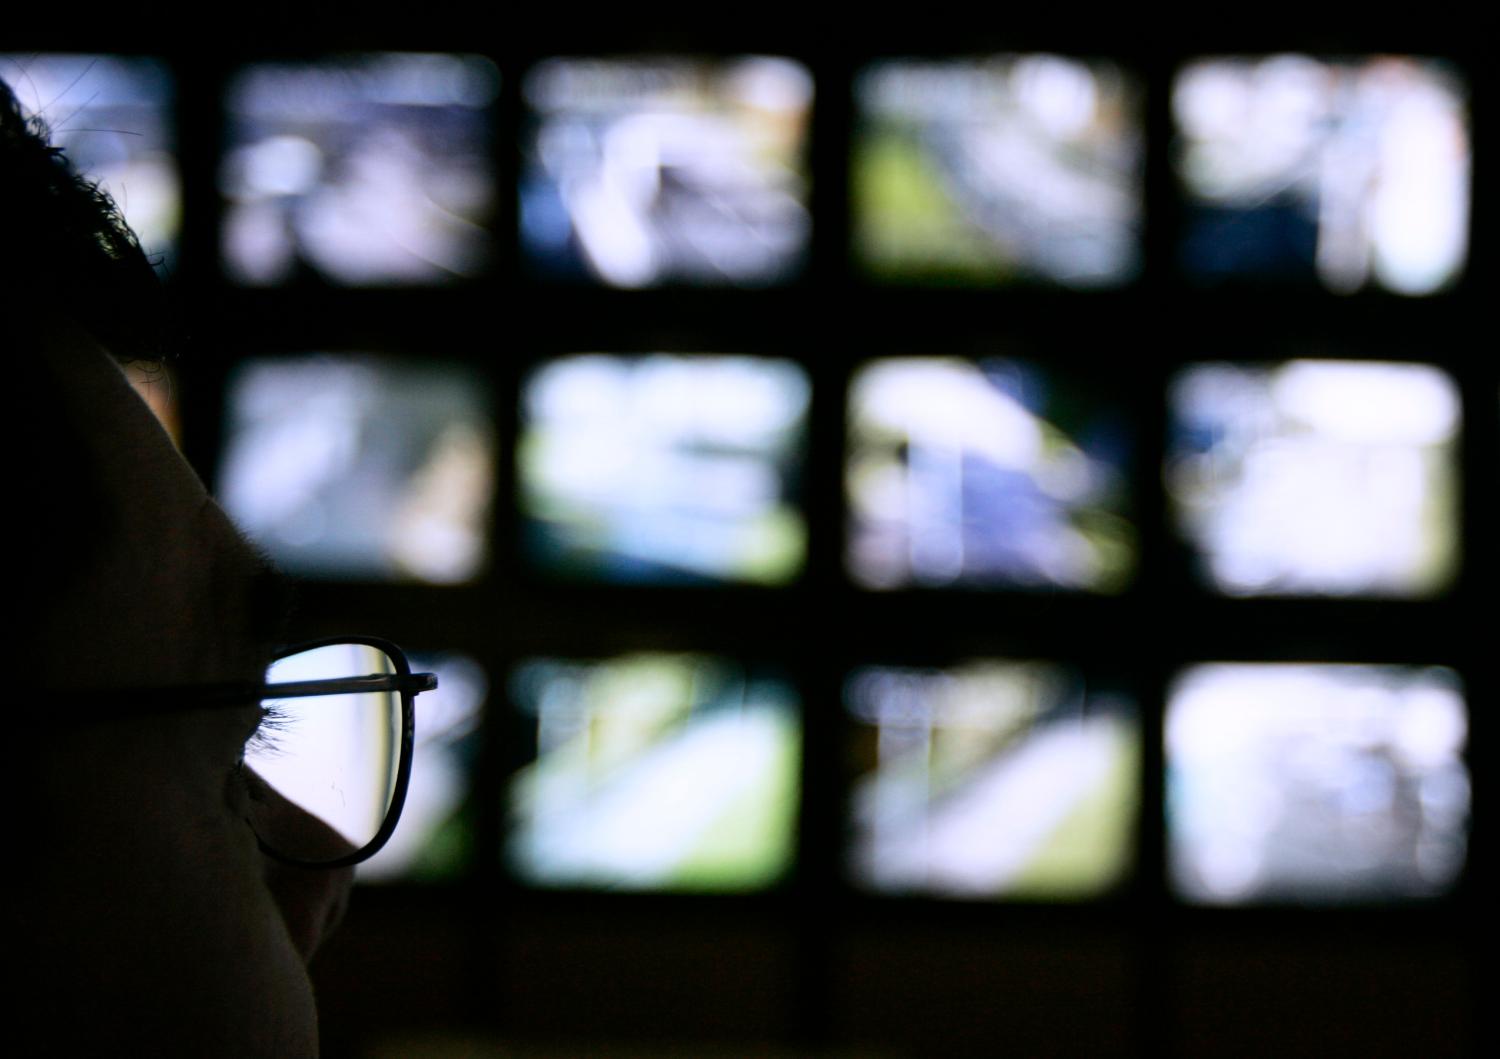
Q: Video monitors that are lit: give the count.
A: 14